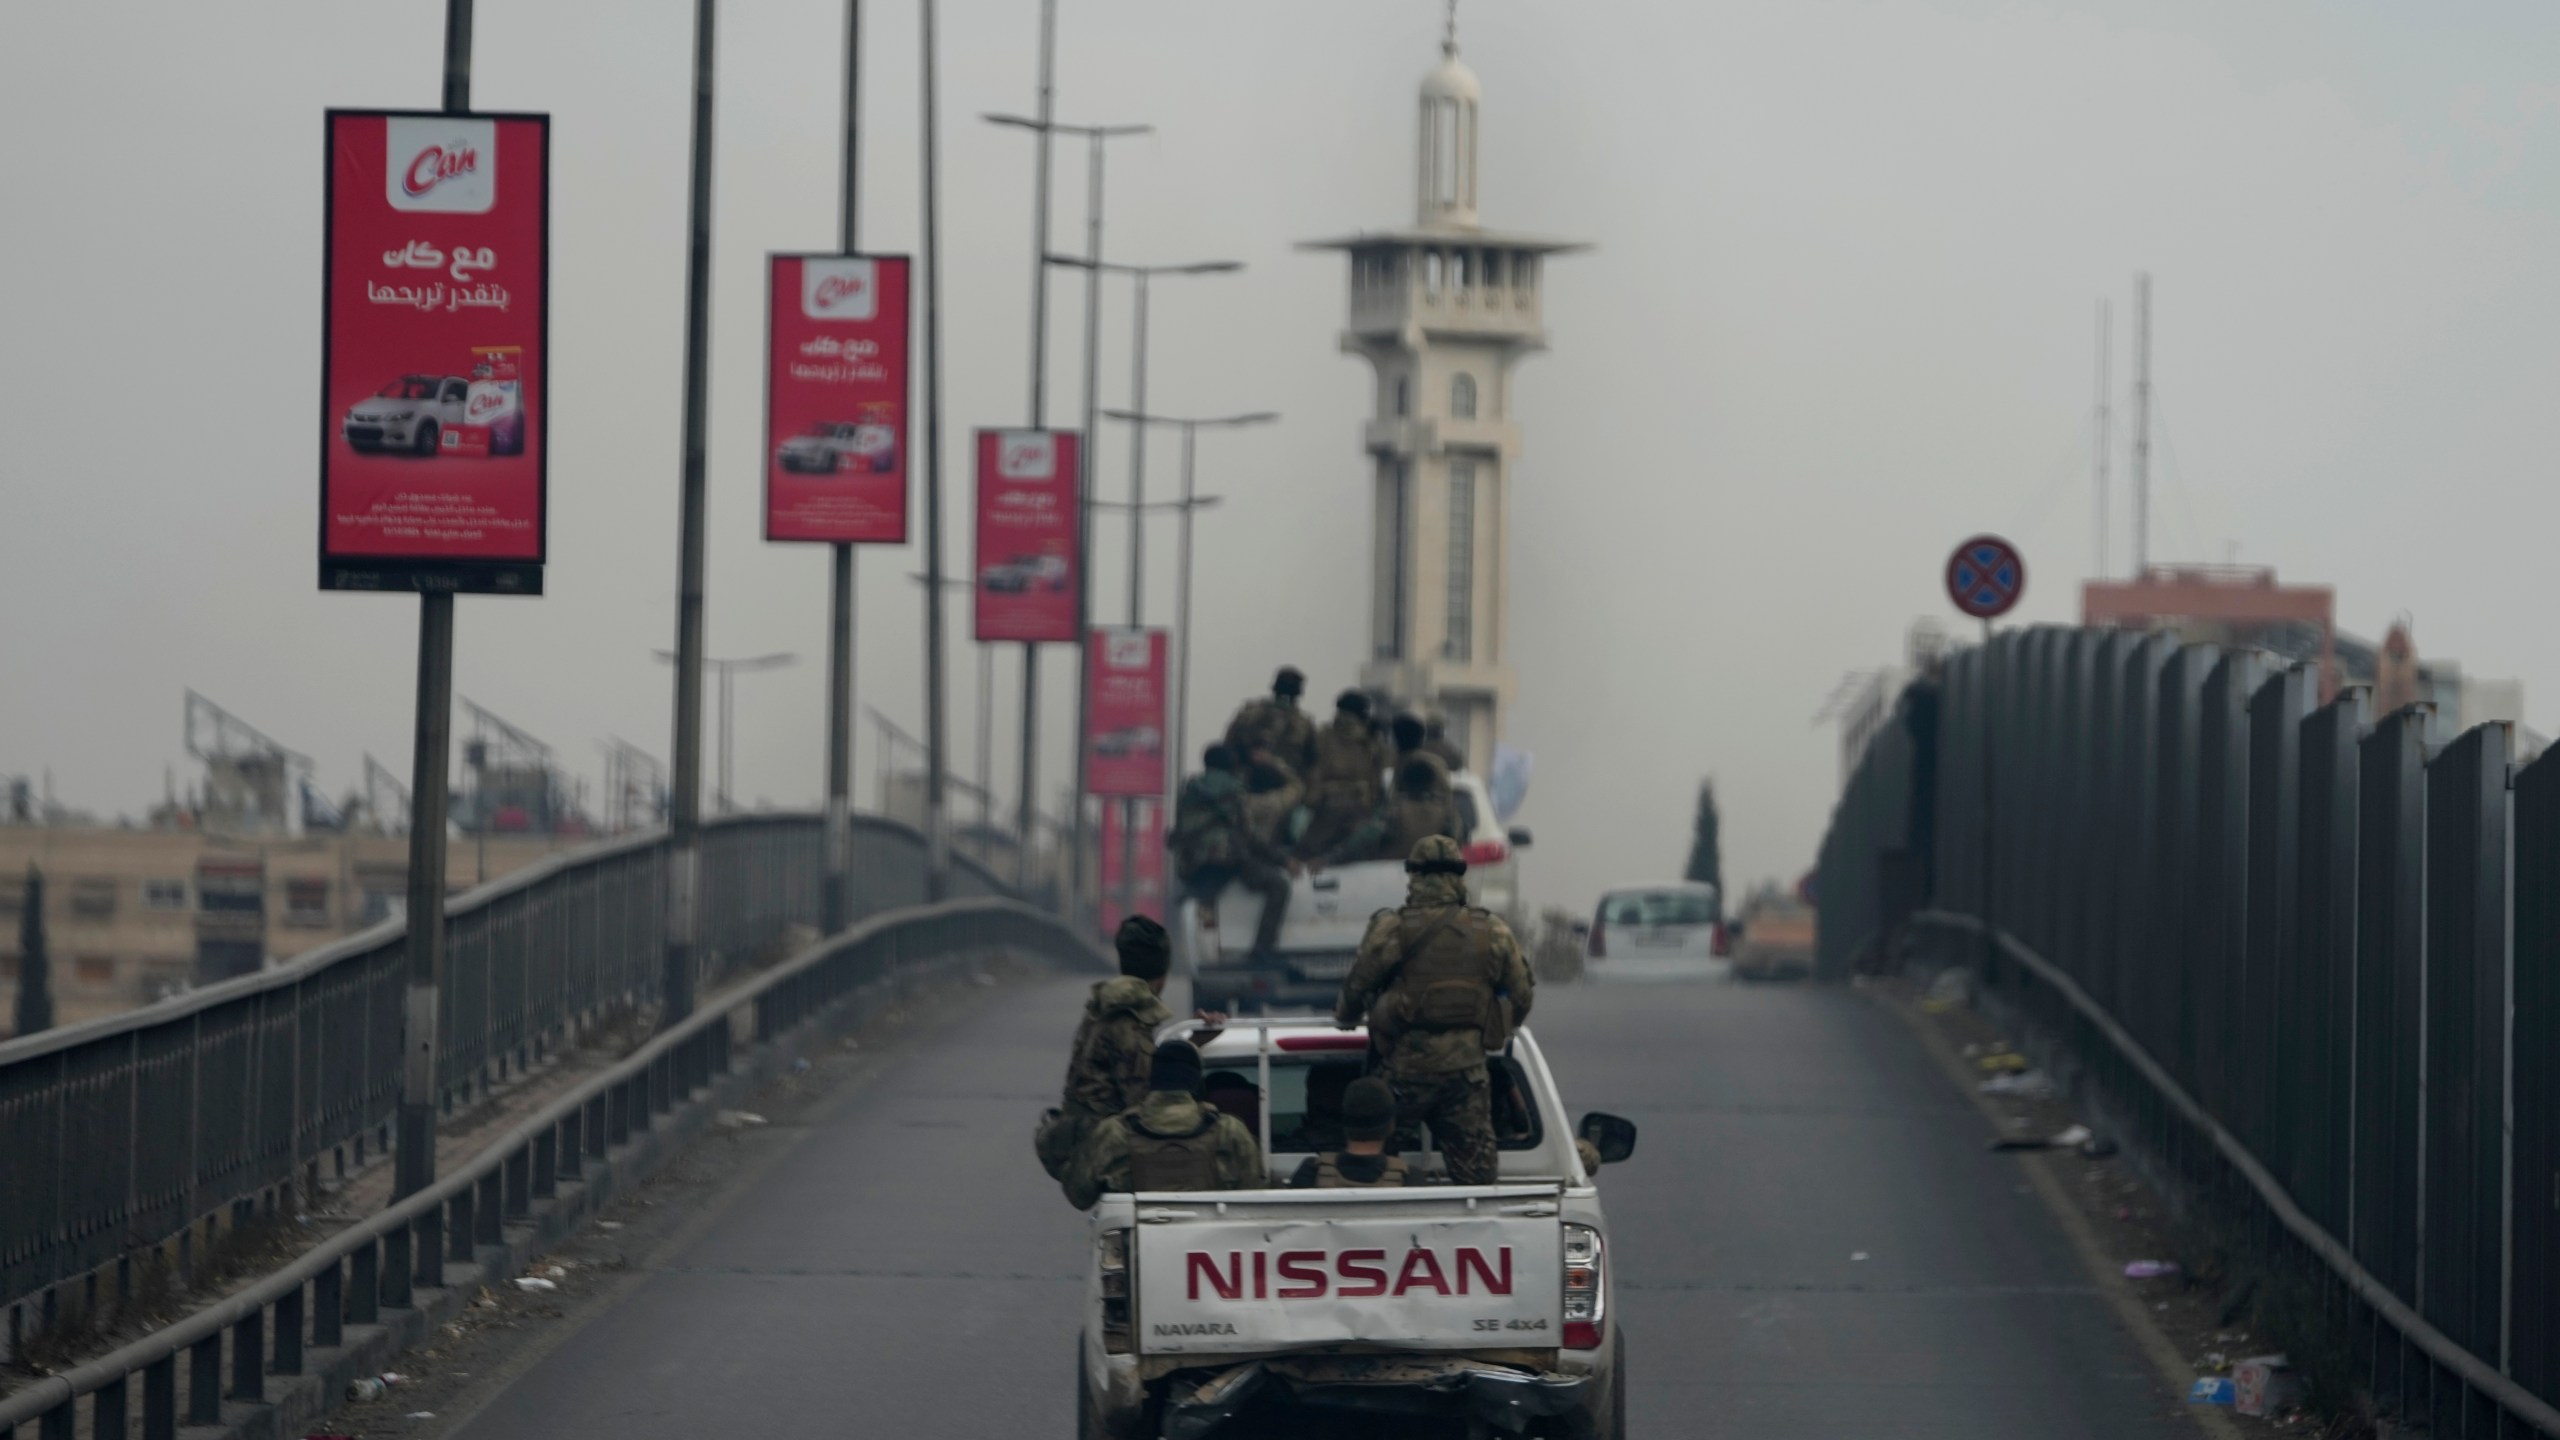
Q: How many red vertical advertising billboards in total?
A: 5